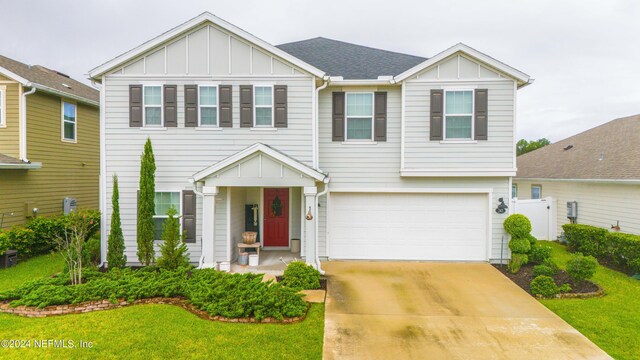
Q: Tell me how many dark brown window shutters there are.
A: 11